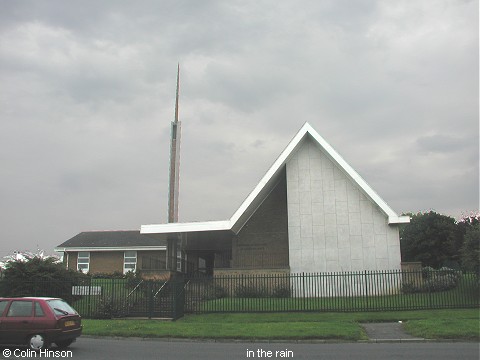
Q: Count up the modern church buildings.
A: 1